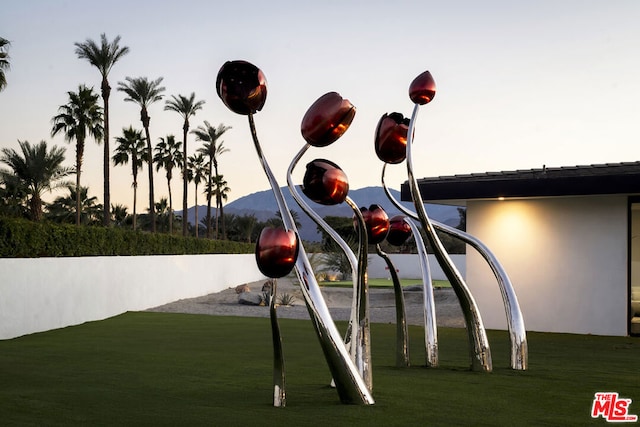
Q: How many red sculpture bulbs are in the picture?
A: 8